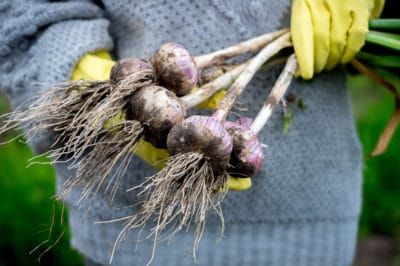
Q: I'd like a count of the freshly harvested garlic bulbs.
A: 5